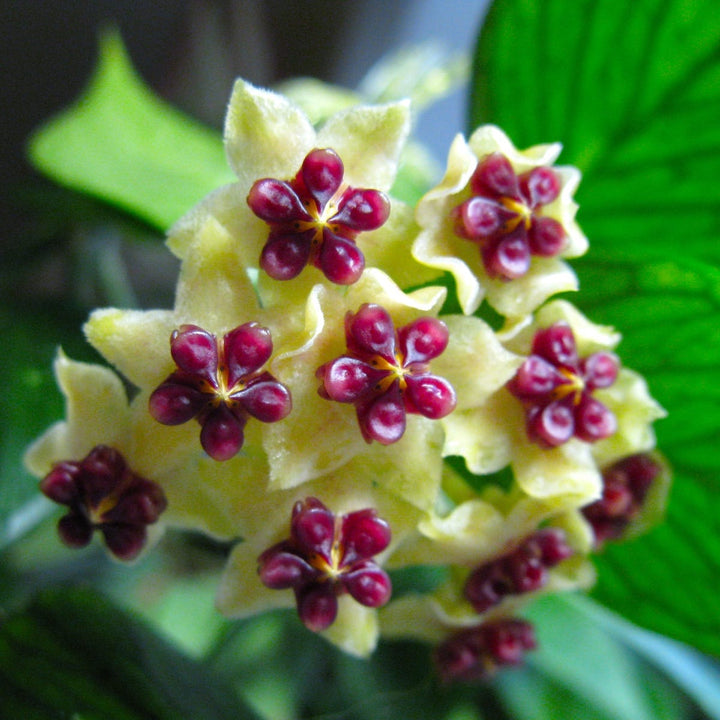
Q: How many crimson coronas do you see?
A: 10